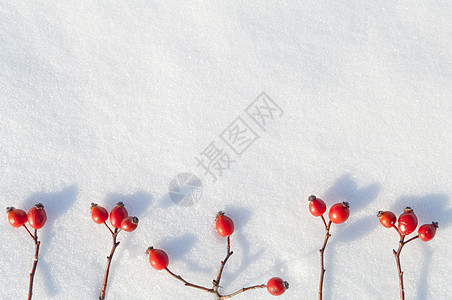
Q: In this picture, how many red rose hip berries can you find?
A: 13